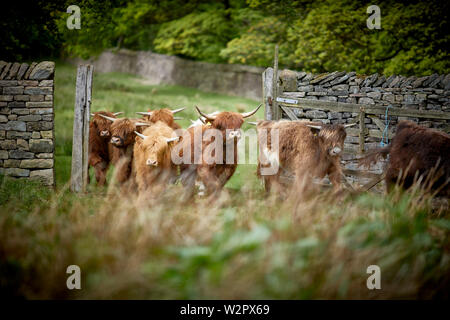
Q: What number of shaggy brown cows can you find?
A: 7